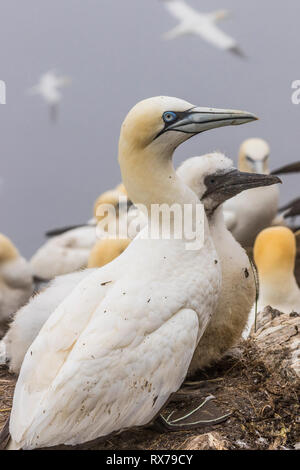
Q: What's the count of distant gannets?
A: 2